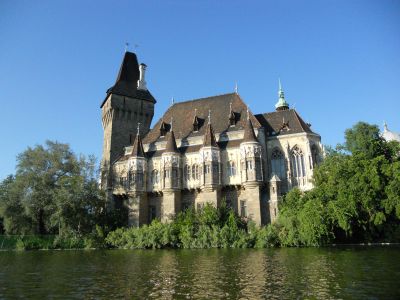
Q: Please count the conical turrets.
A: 4